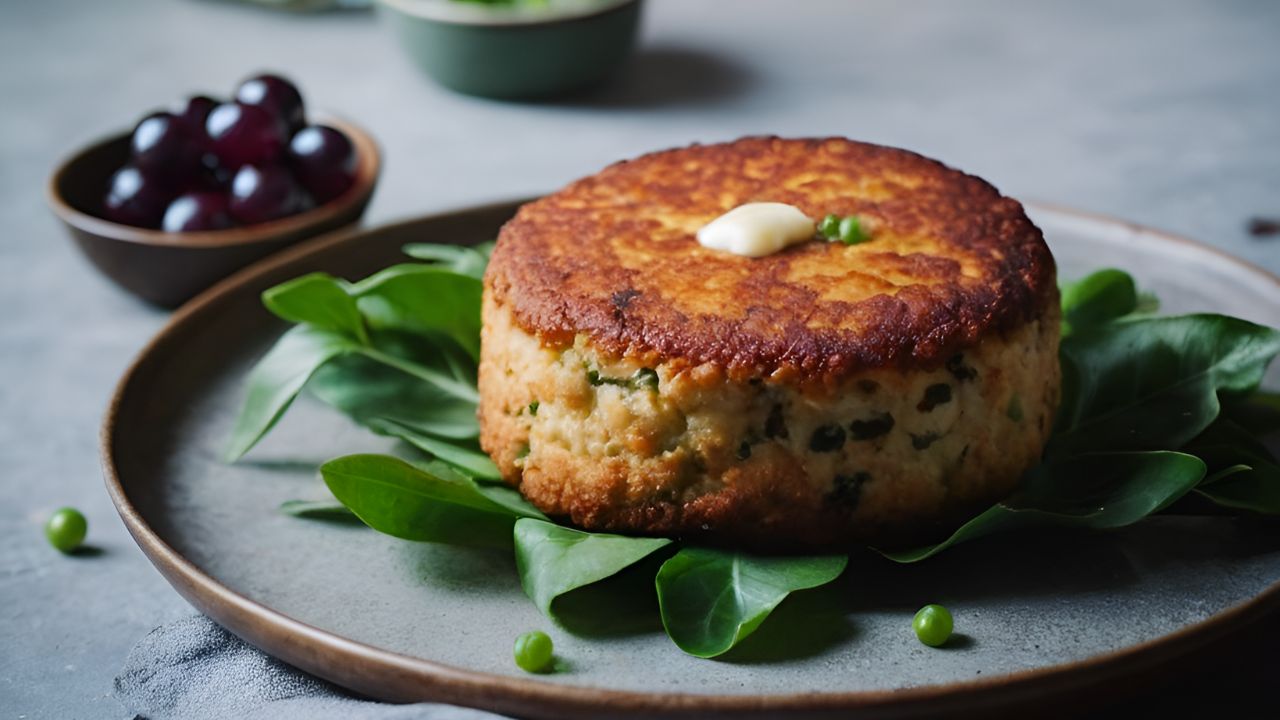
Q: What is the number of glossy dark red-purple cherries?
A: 8